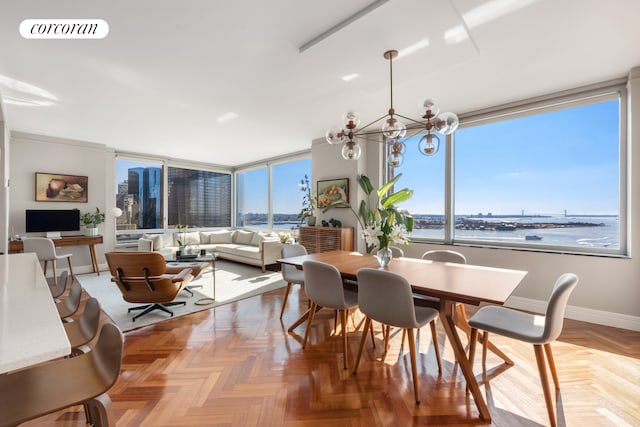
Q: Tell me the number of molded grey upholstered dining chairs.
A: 6